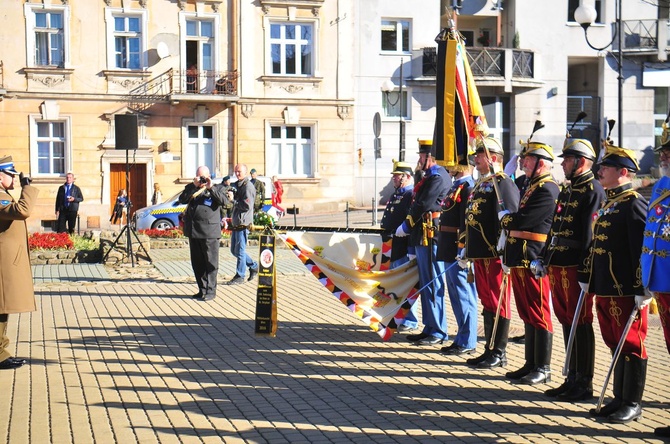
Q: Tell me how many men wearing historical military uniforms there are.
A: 8